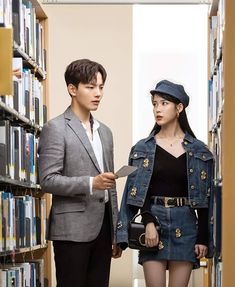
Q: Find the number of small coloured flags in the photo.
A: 0